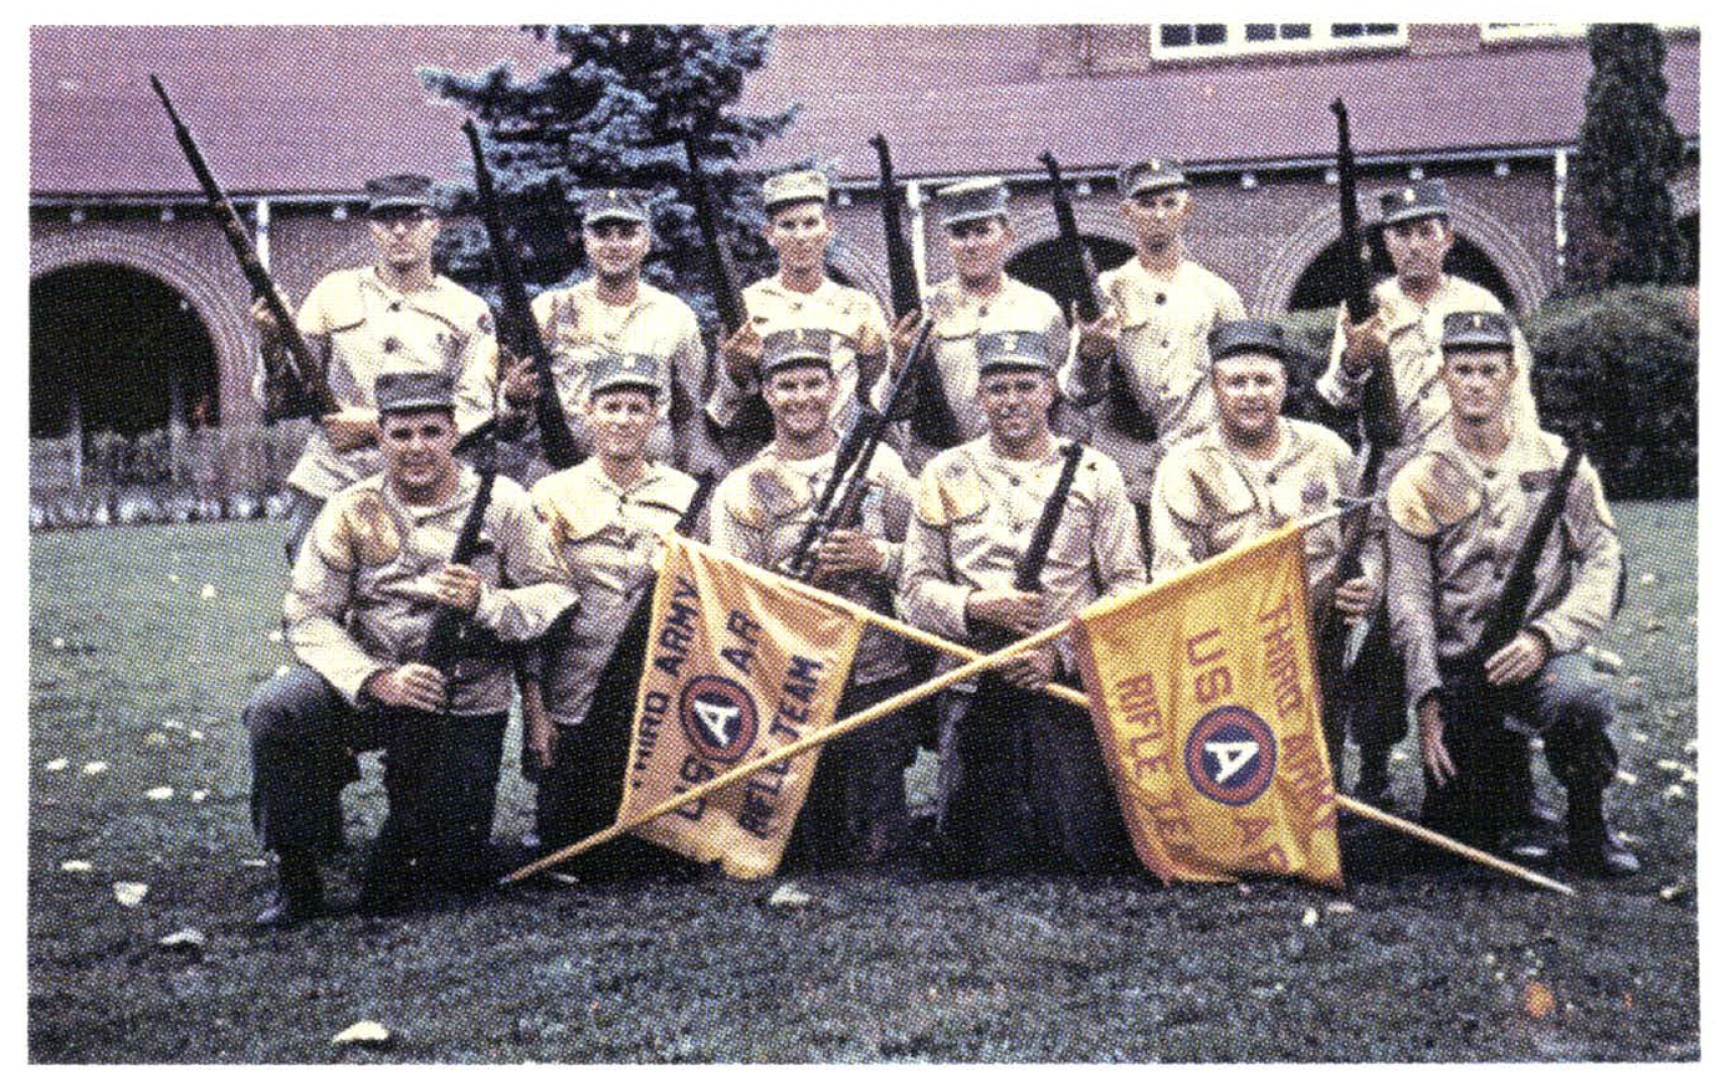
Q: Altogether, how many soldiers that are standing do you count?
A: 6